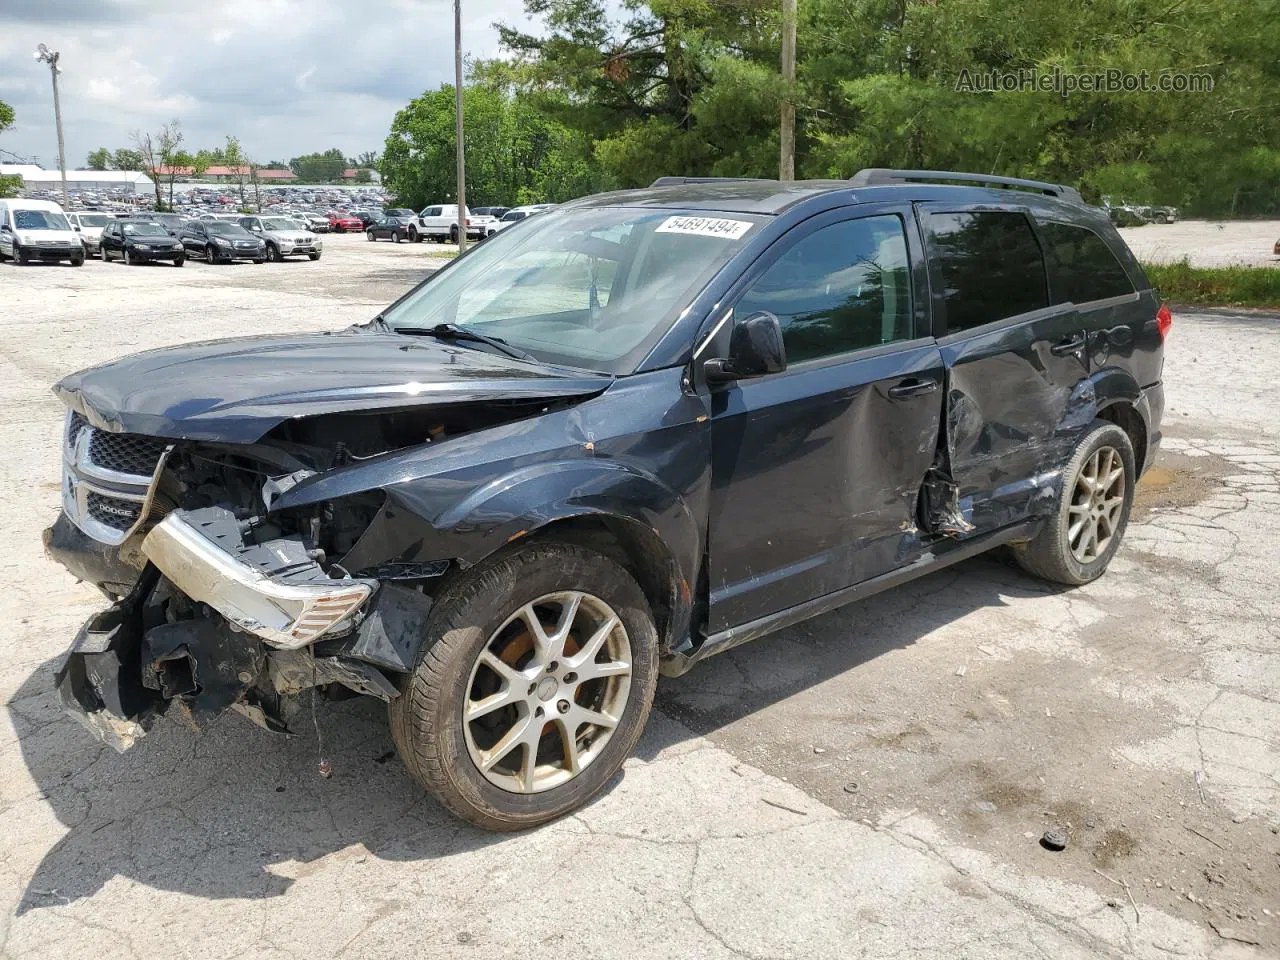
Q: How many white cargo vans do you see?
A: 1